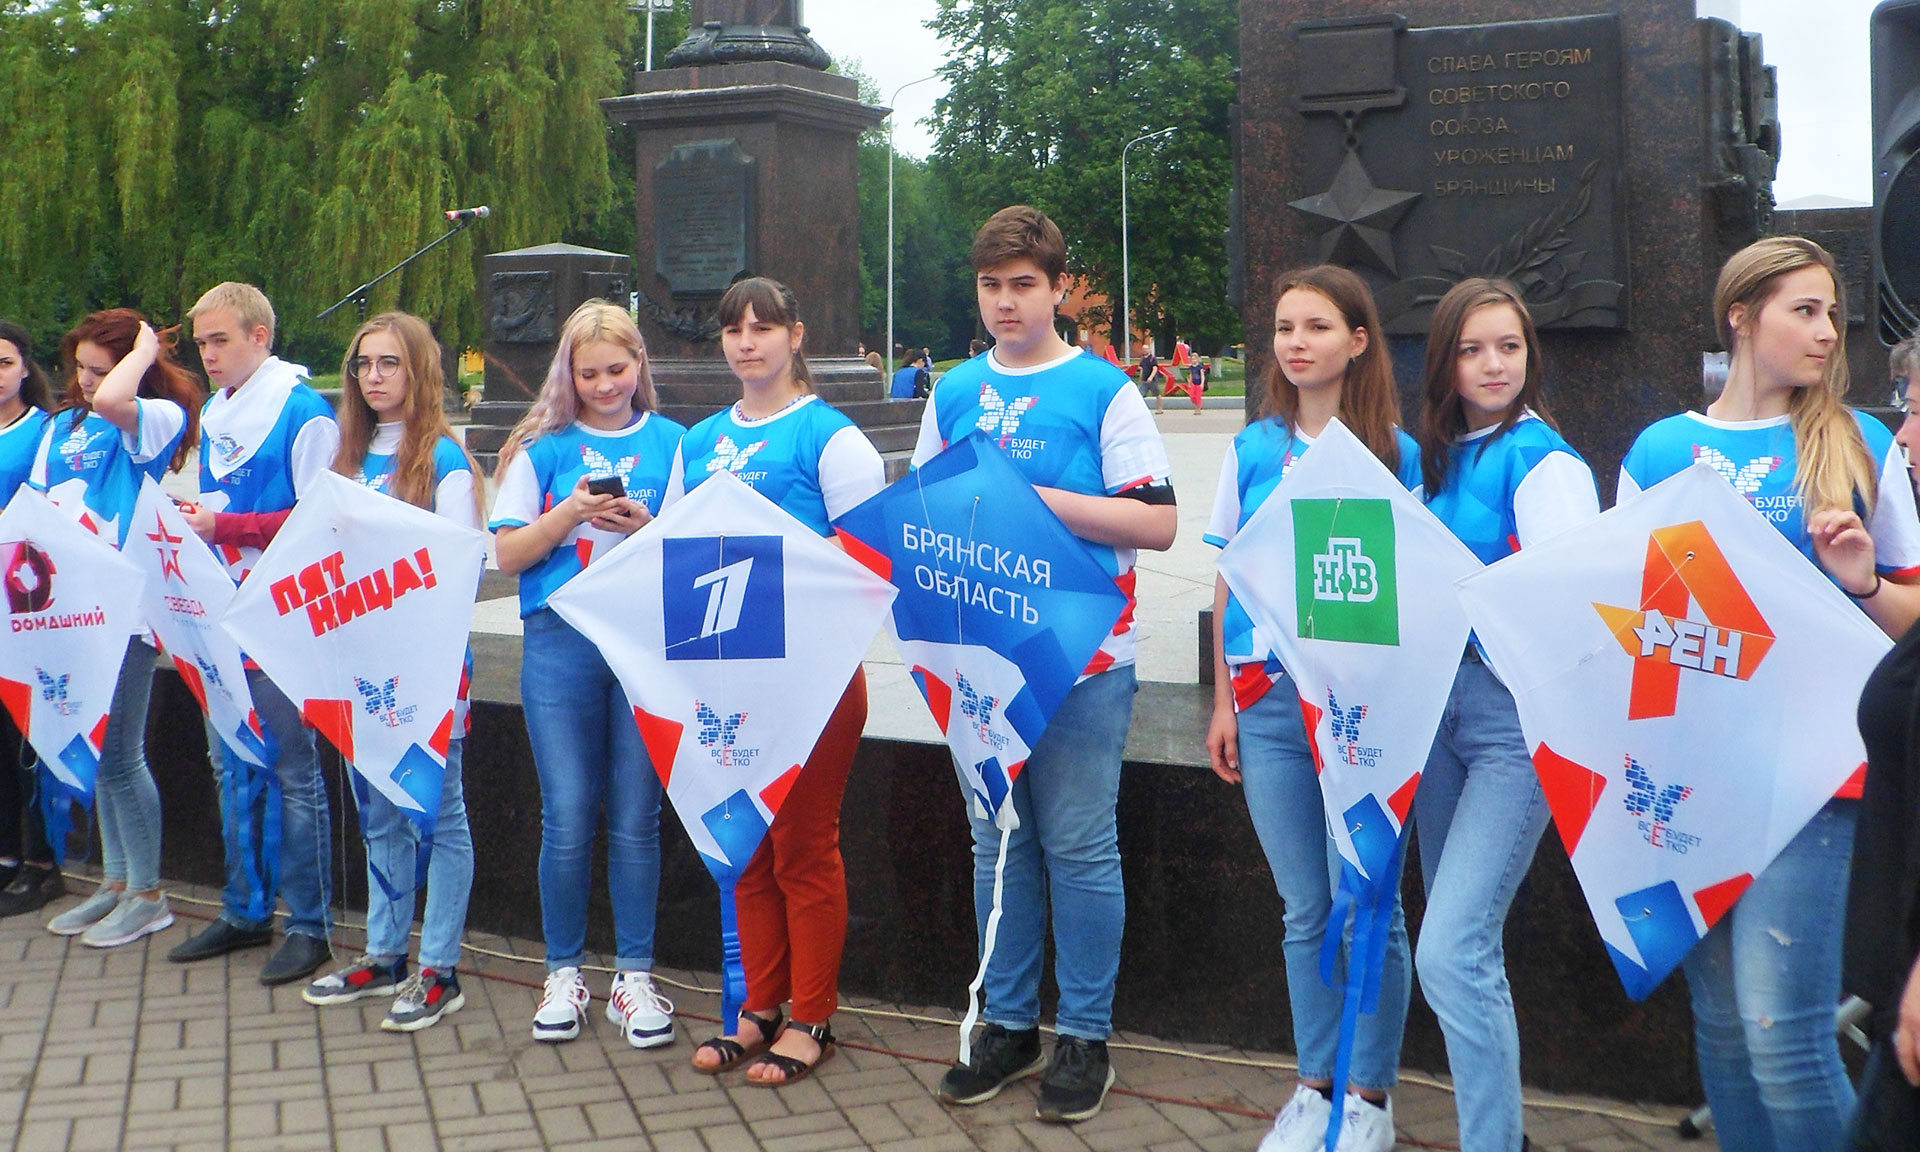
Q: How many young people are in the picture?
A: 10